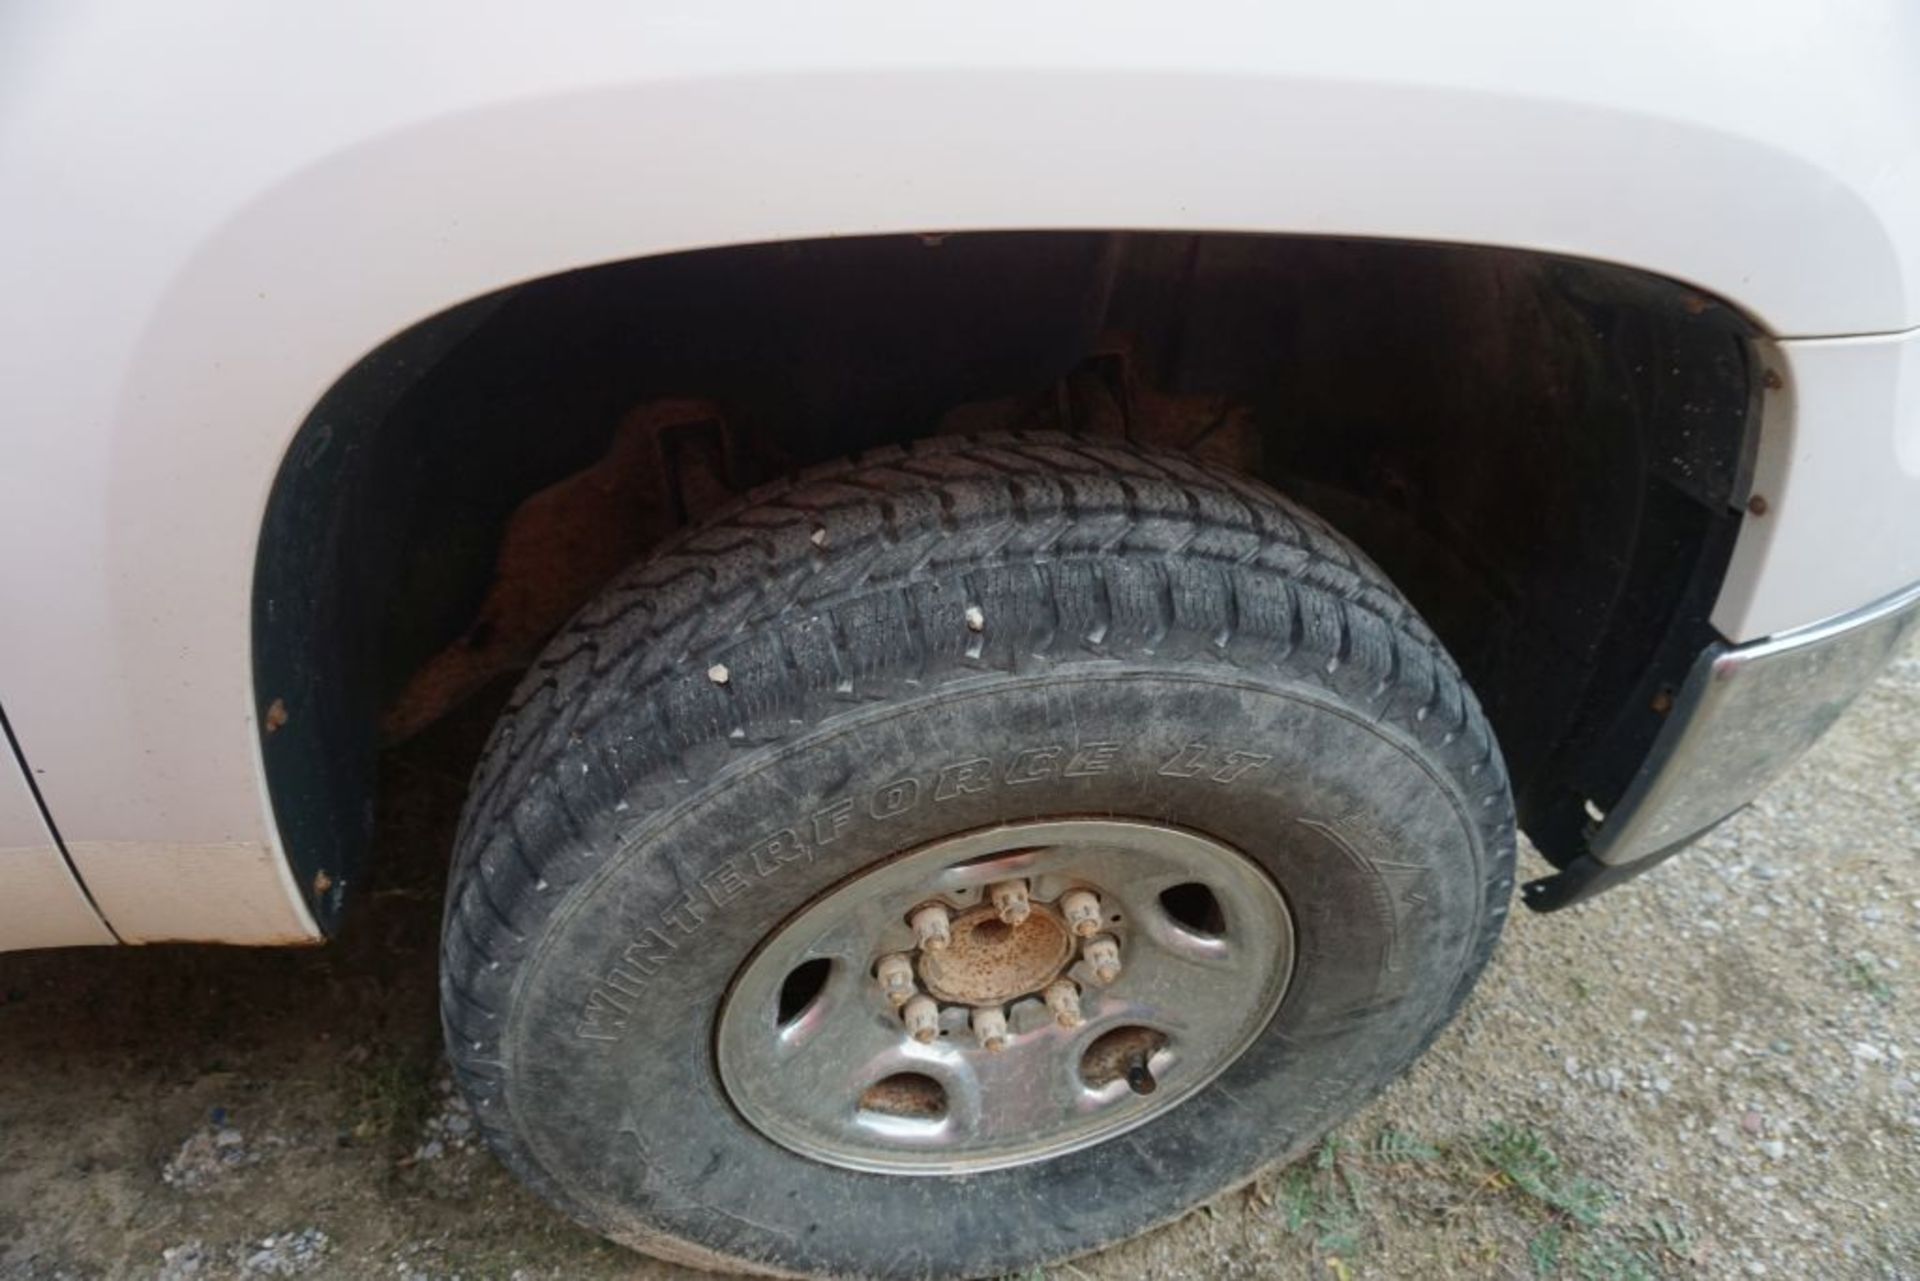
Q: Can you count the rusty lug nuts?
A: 8